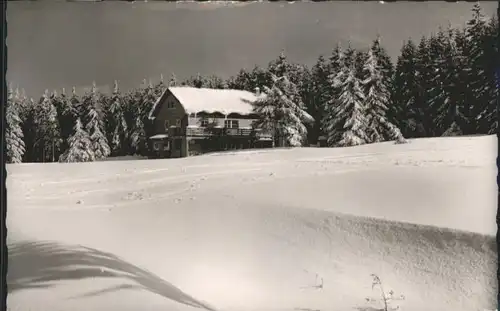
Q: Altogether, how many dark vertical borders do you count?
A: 2